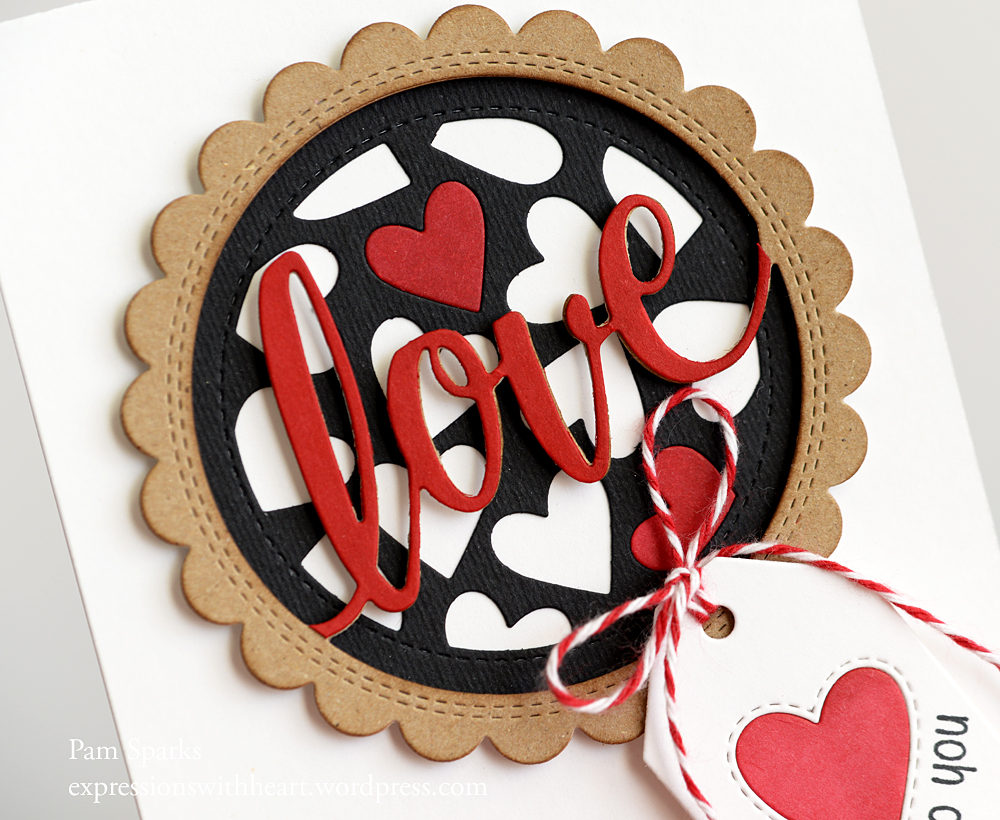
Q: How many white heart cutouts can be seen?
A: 13